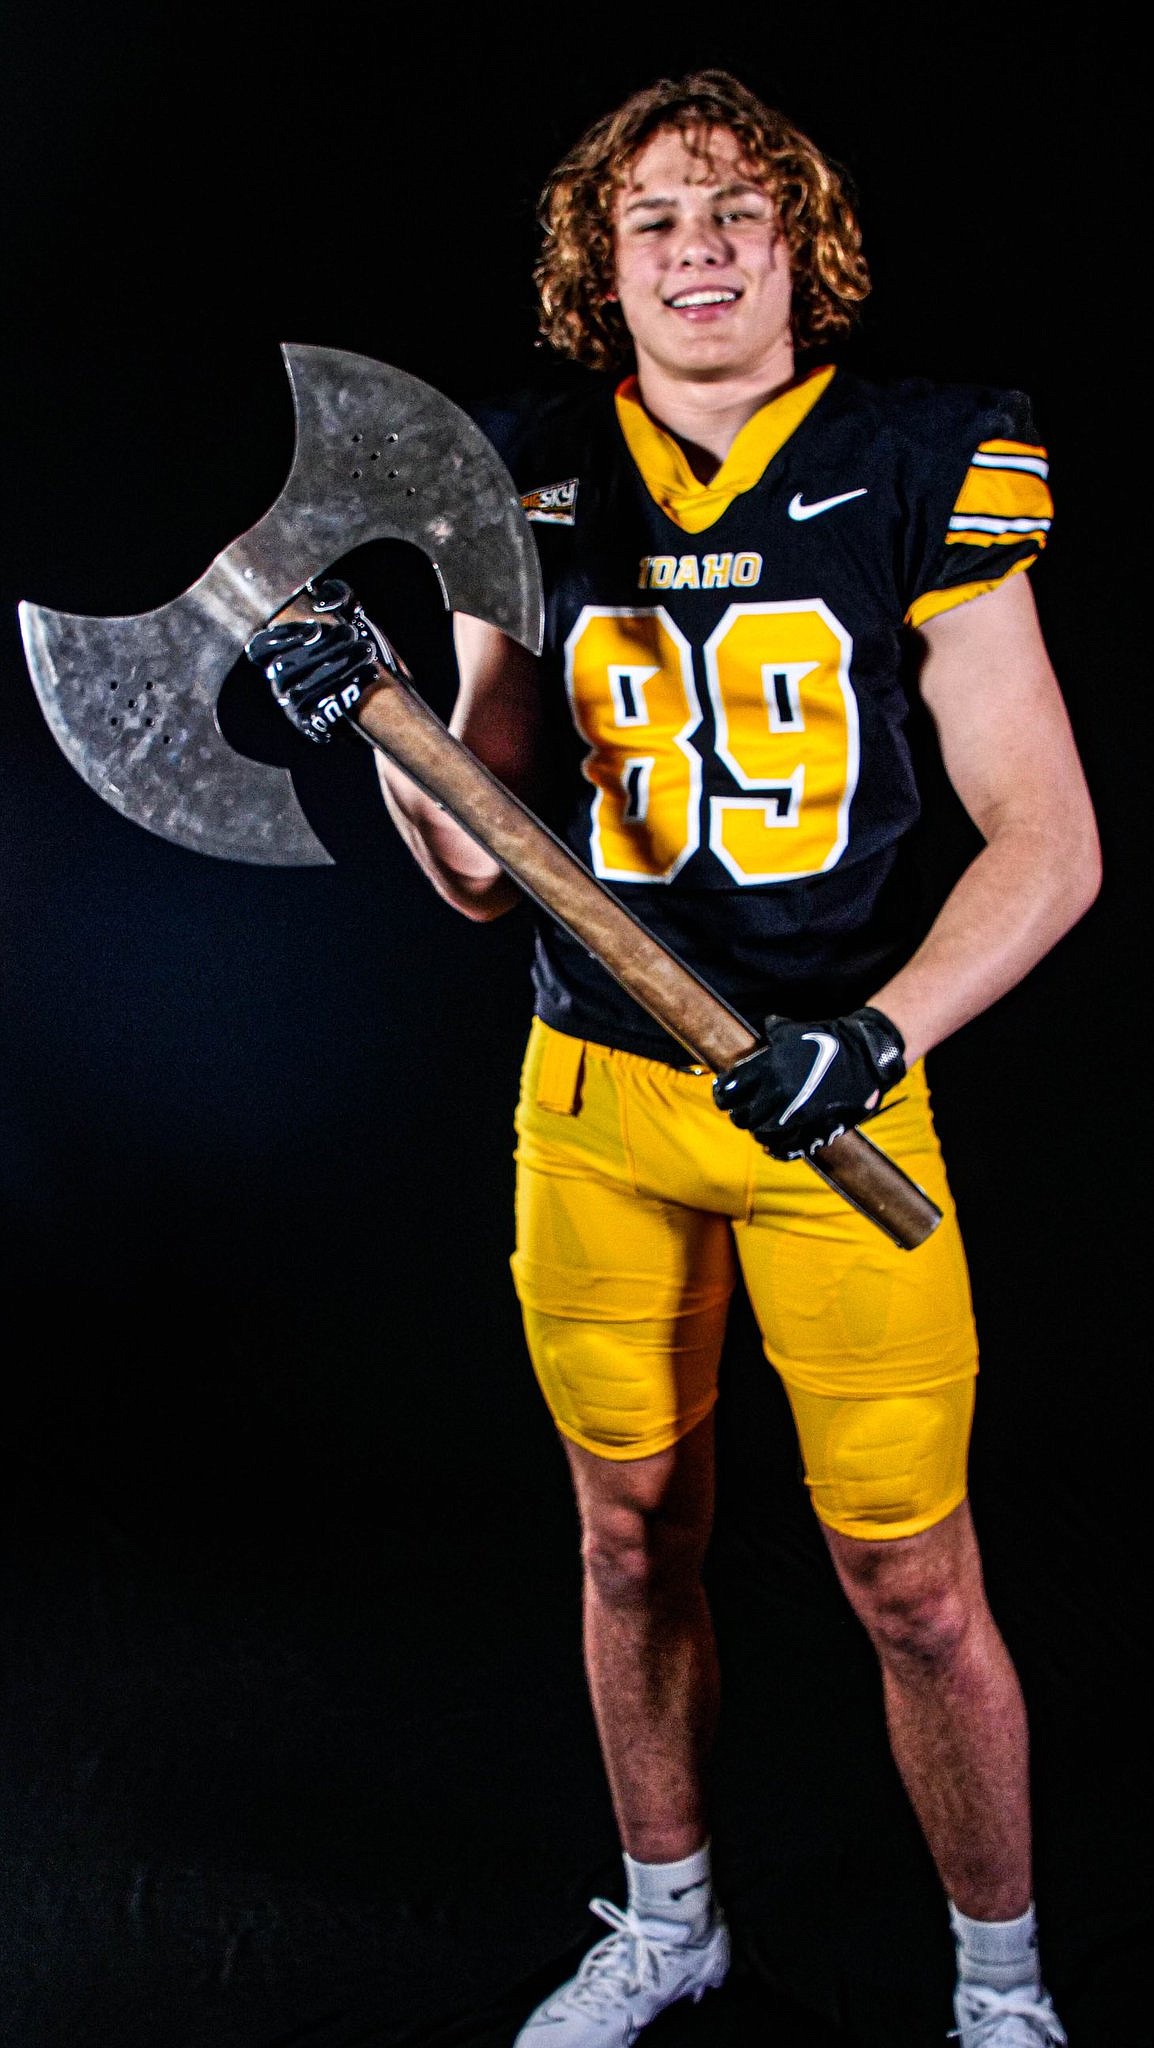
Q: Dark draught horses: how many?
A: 0